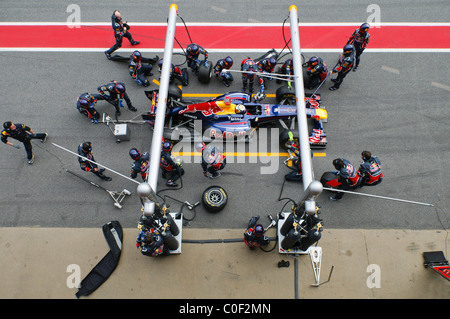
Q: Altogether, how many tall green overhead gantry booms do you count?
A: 0